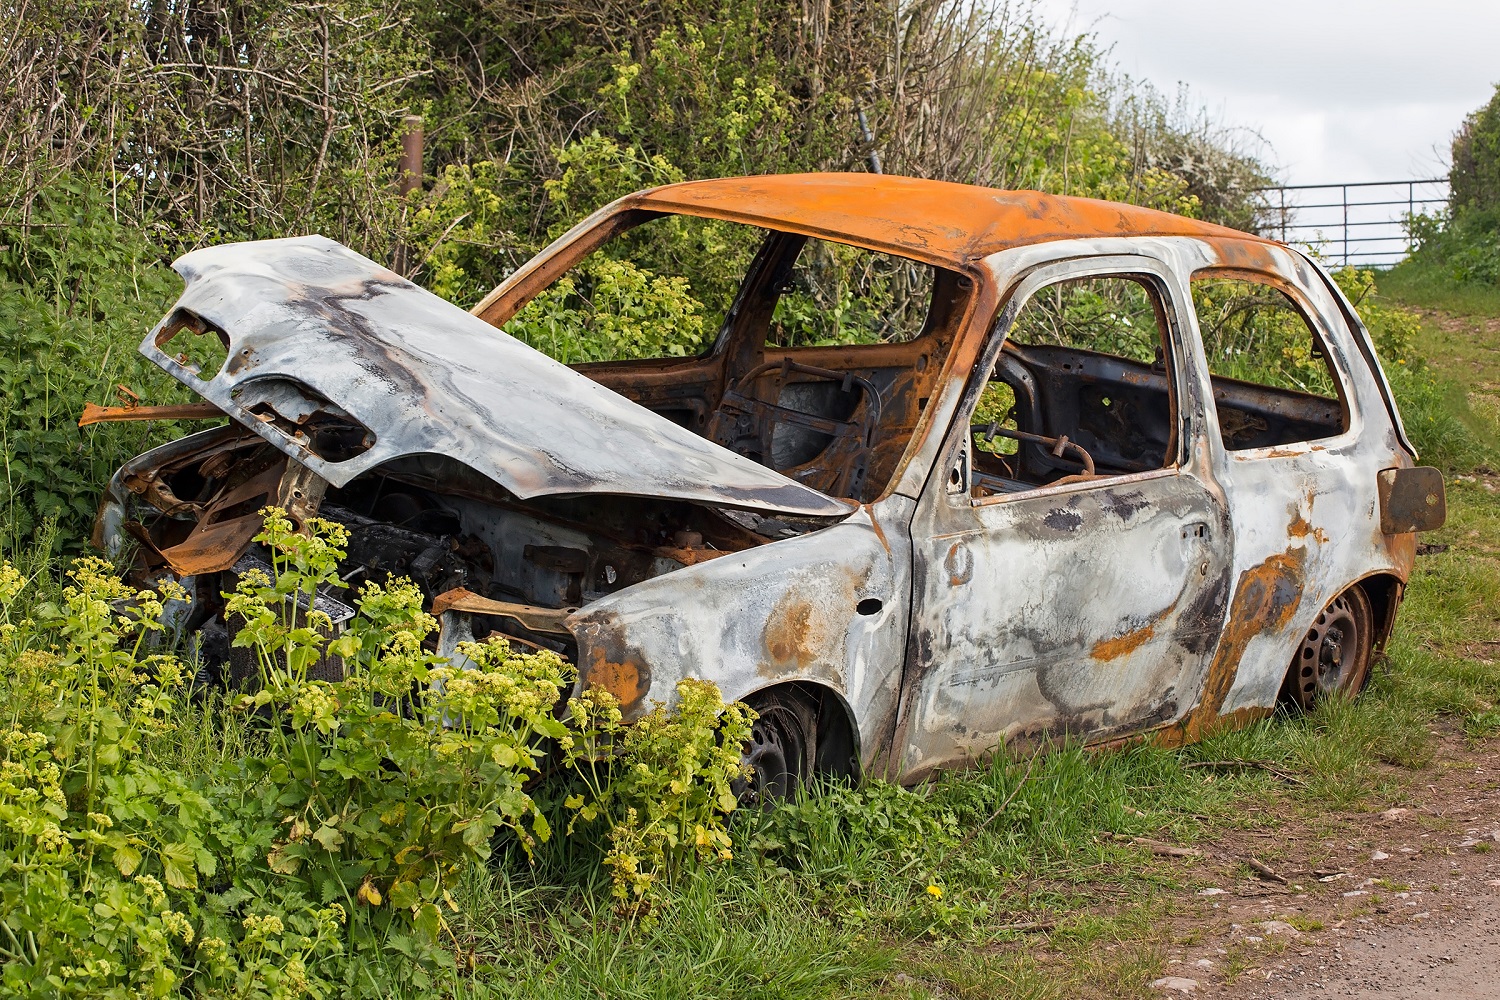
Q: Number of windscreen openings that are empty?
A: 1